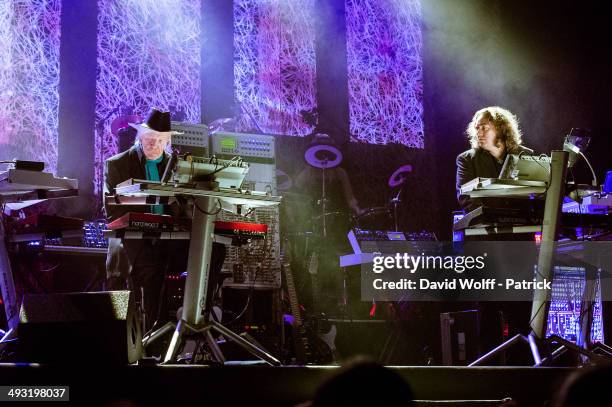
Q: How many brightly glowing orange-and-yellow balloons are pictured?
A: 0